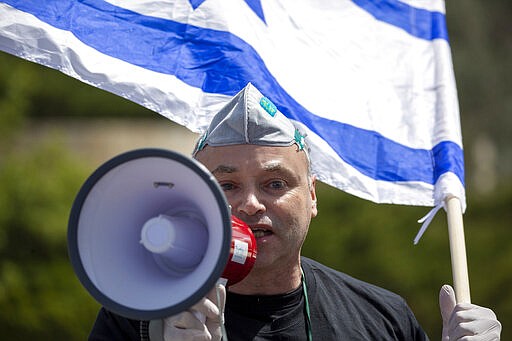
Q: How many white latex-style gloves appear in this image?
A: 2